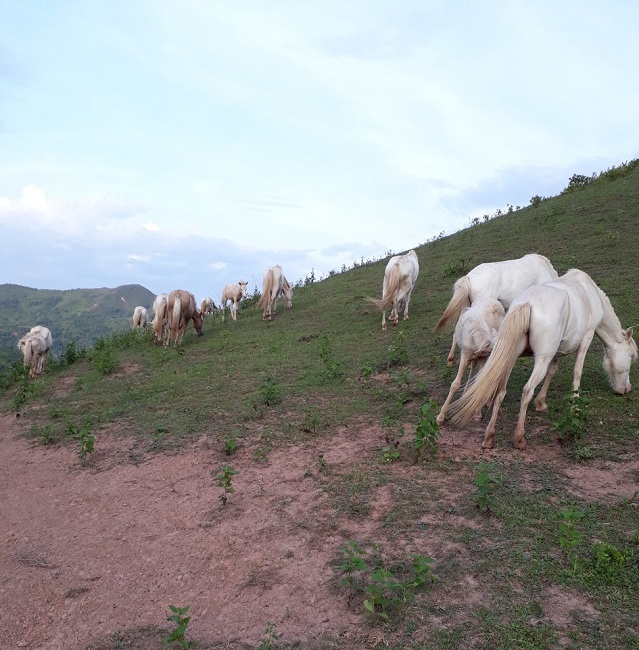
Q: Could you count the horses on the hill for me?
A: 11